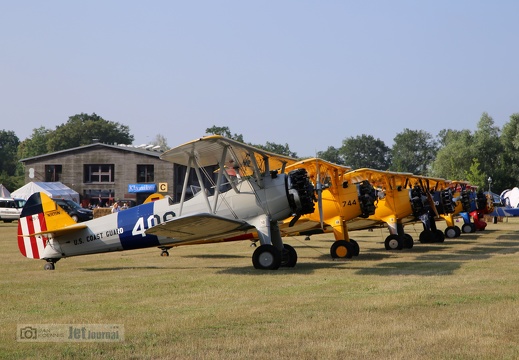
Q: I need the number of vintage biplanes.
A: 7